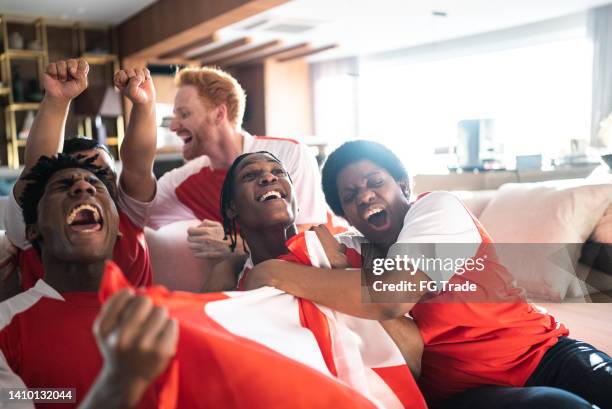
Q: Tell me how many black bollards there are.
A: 0